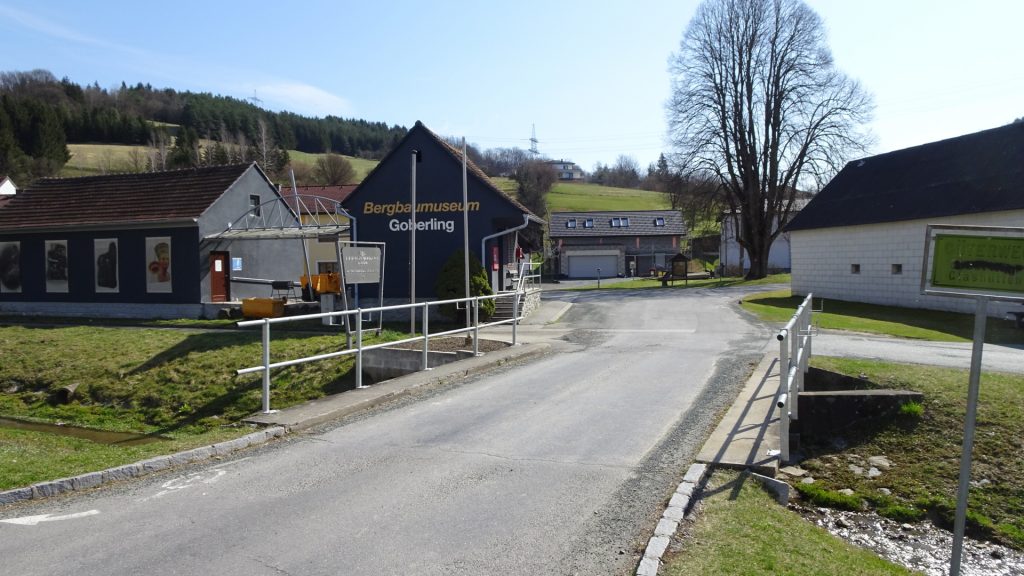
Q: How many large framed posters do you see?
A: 4